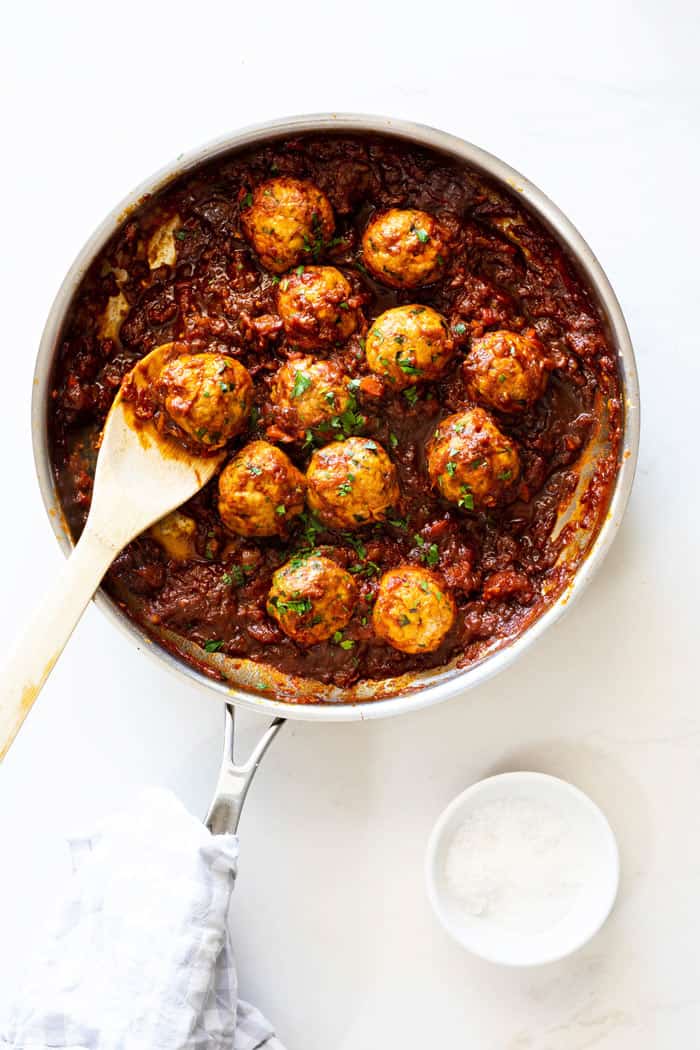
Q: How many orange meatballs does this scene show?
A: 12